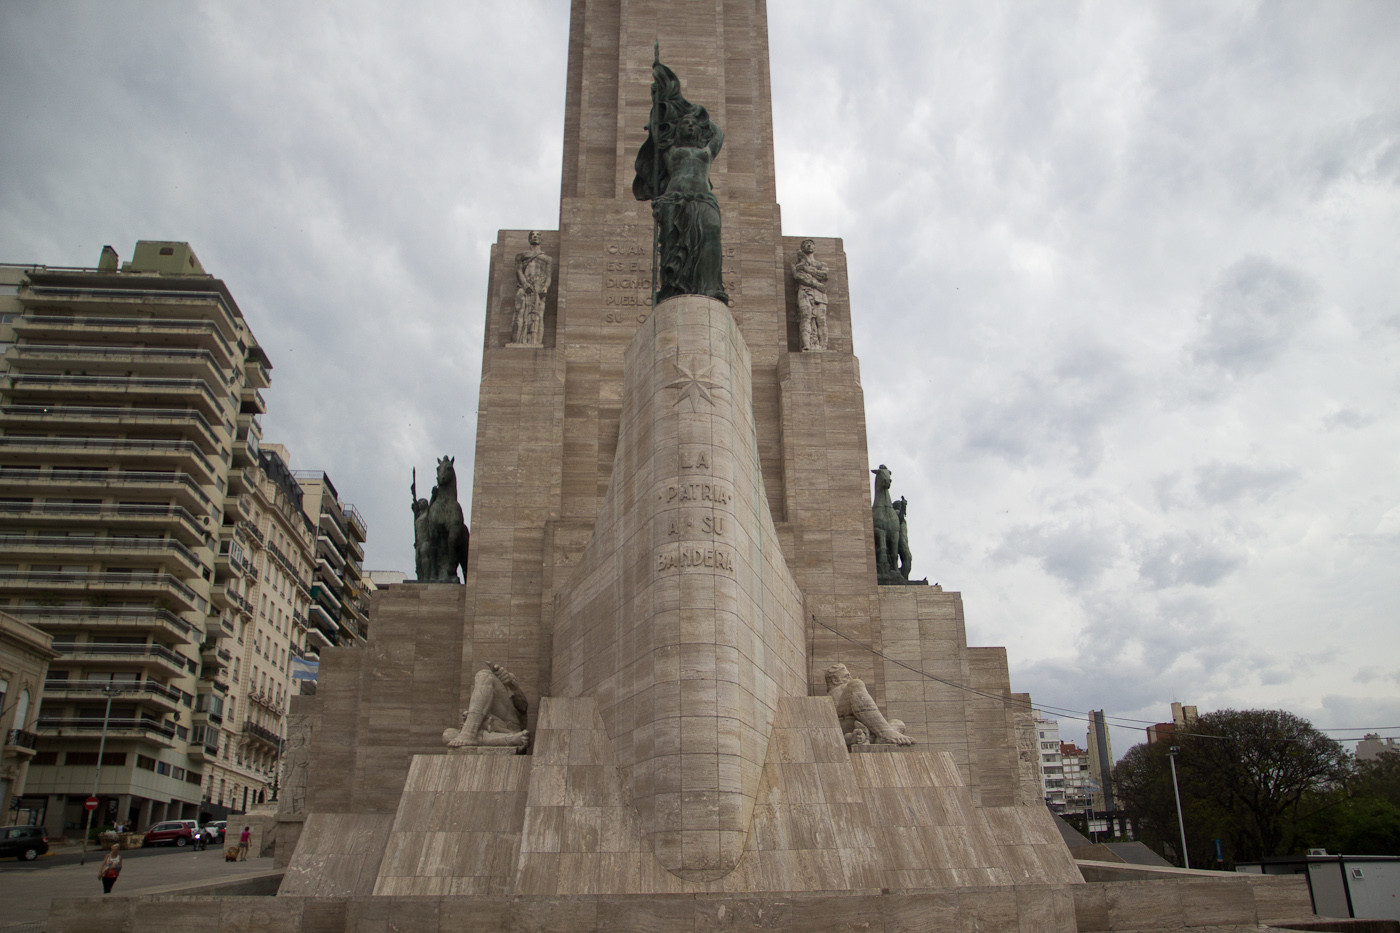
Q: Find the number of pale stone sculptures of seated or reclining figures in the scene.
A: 2